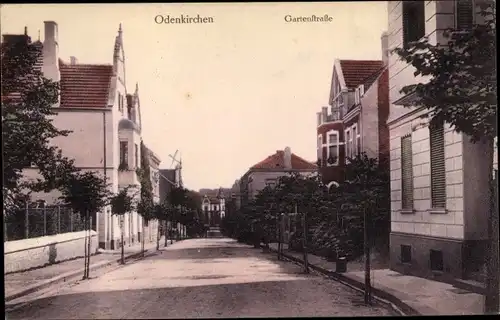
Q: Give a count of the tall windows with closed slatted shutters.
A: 2